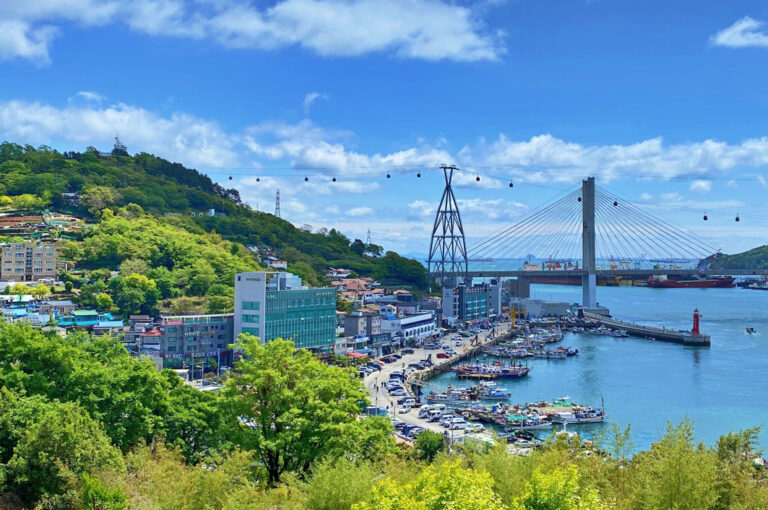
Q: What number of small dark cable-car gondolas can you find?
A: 12